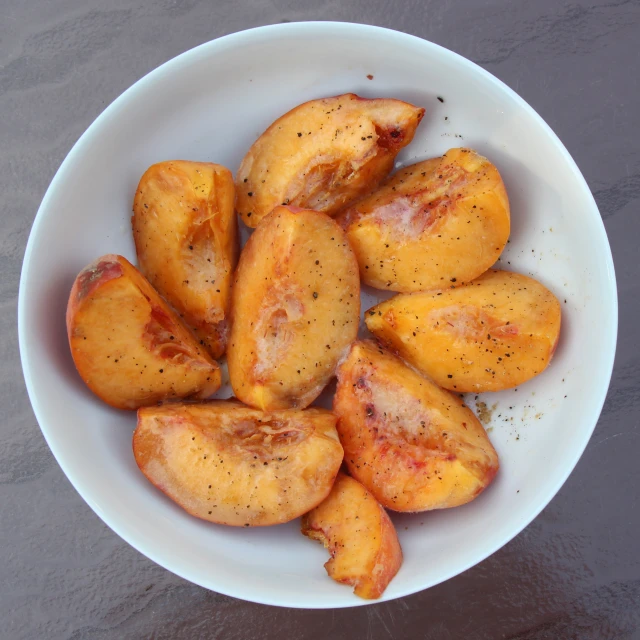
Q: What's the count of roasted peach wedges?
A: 9